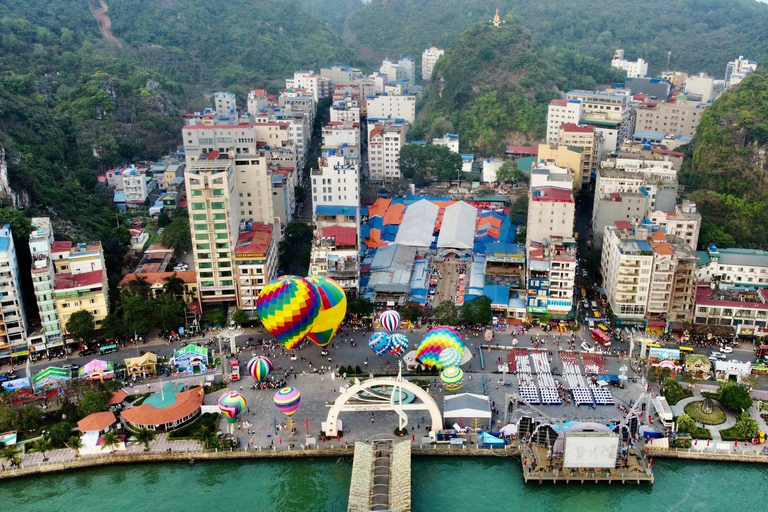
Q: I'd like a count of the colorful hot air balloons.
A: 11